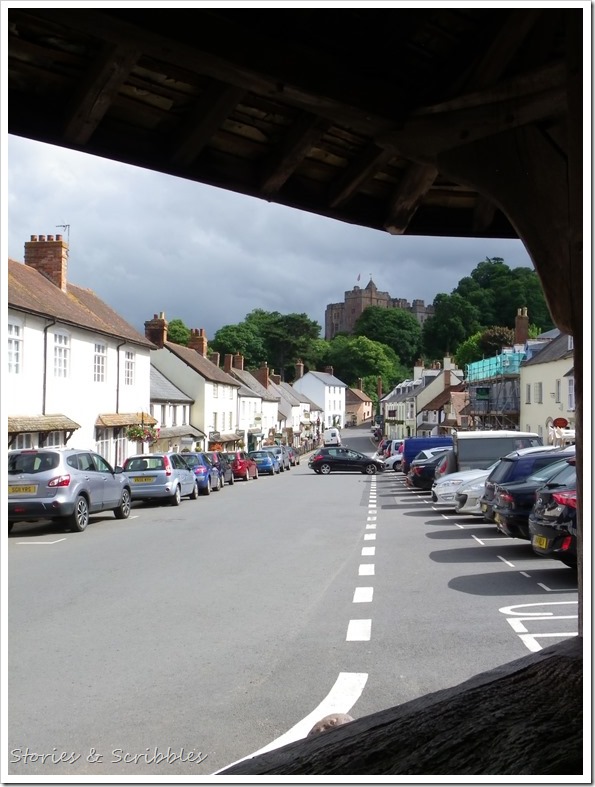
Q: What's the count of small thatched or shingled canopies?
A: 2